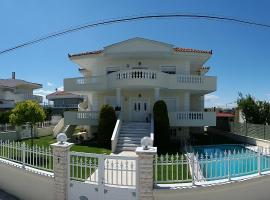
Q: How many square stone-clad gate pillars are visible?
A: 2